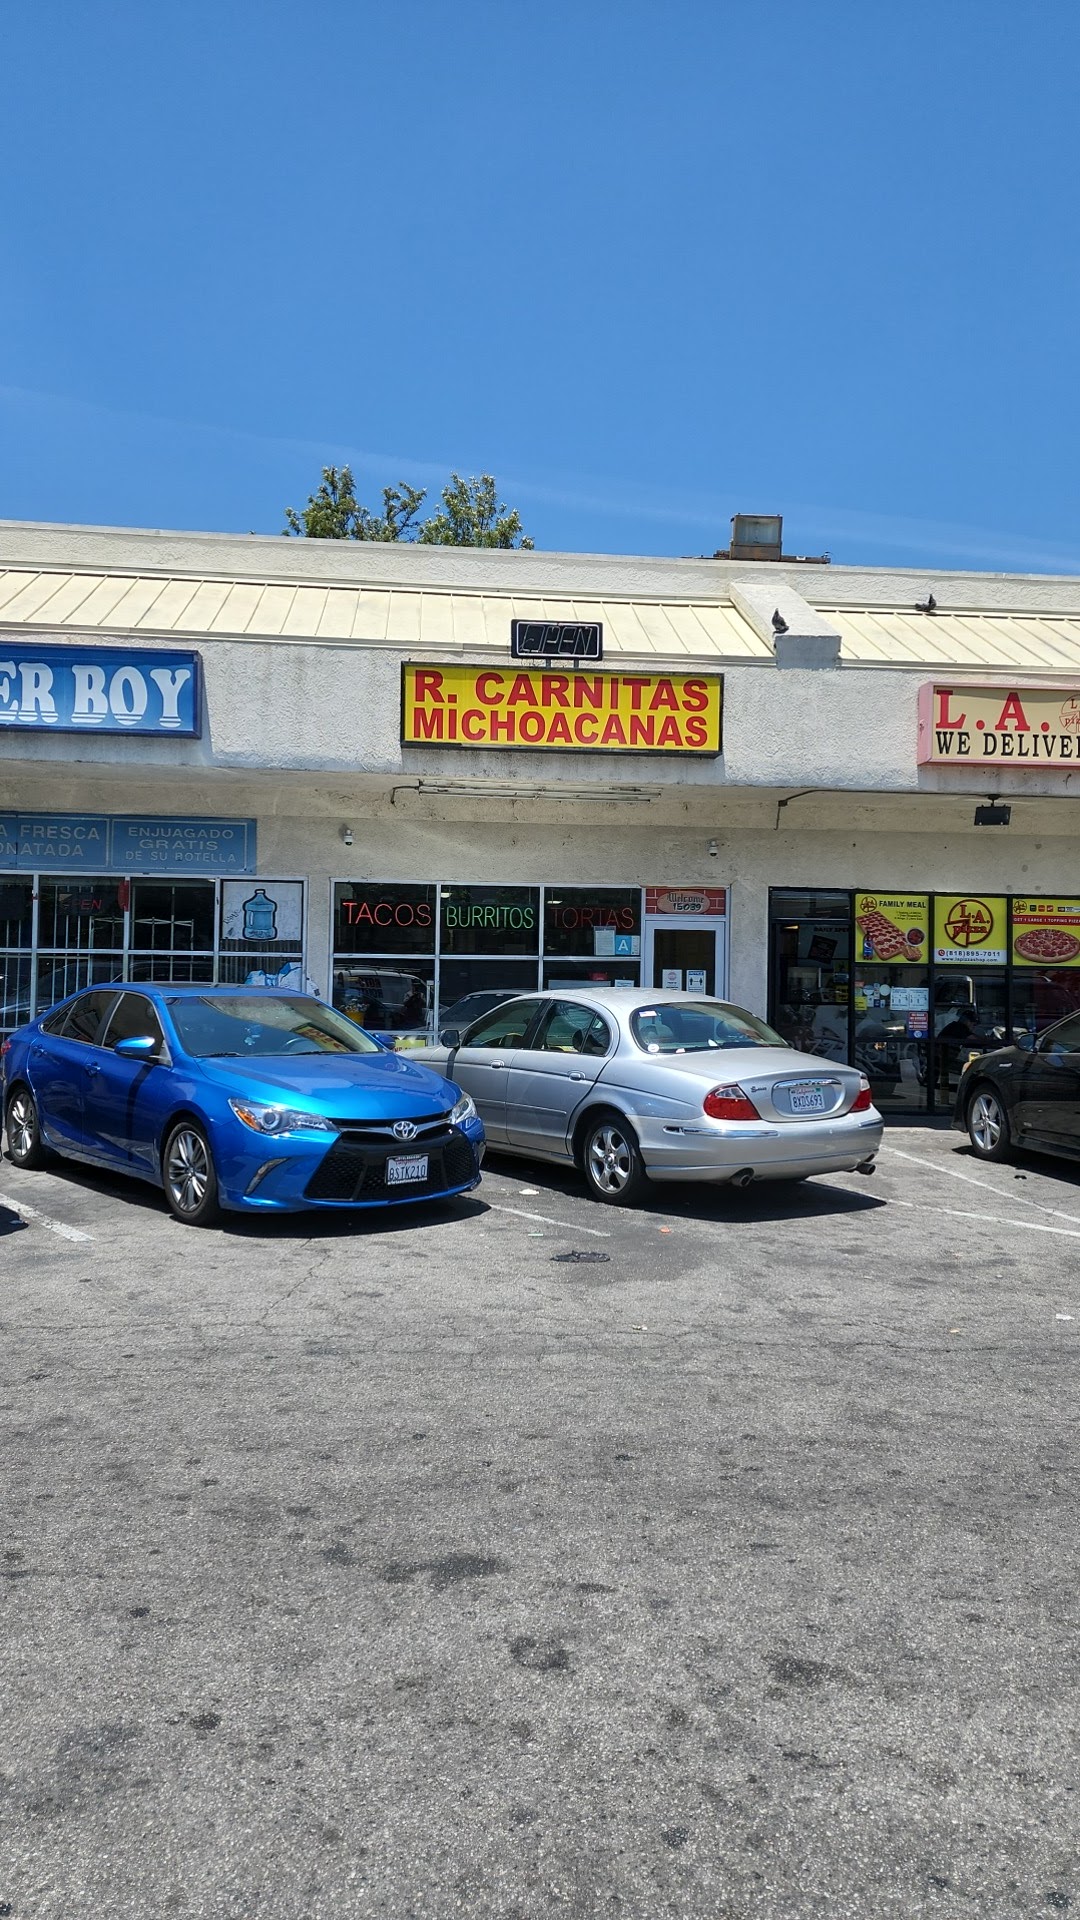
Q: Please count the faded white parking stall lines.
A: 4